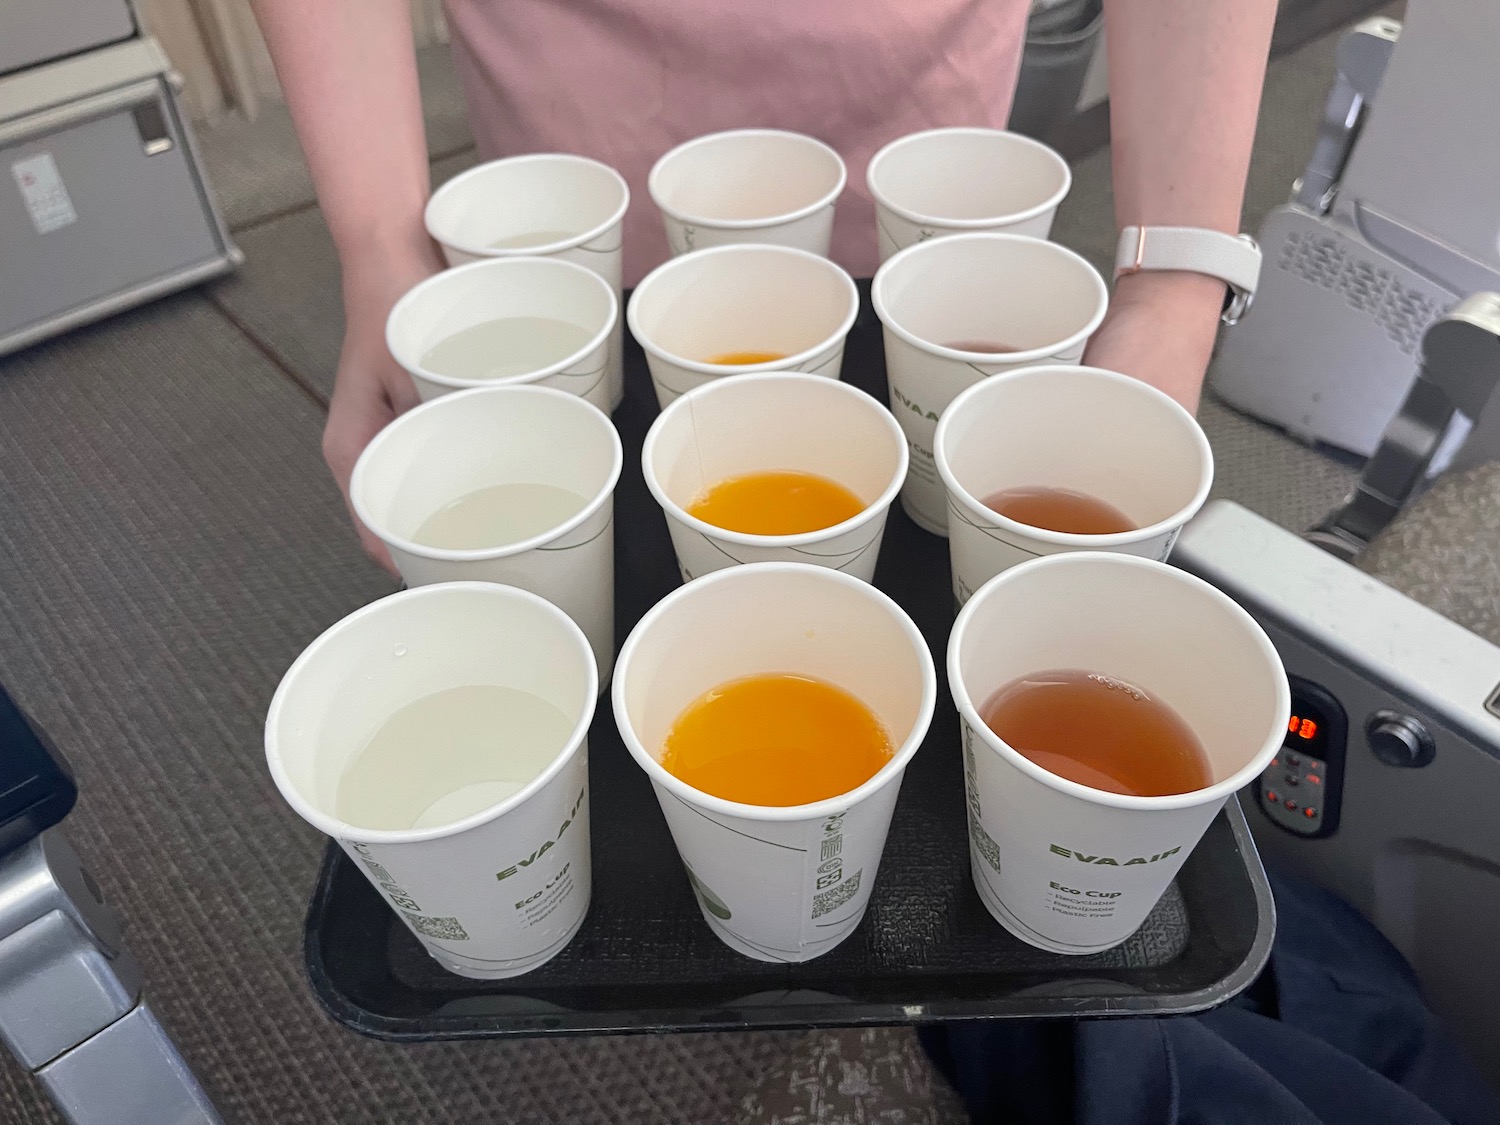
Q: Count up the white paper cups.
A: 12